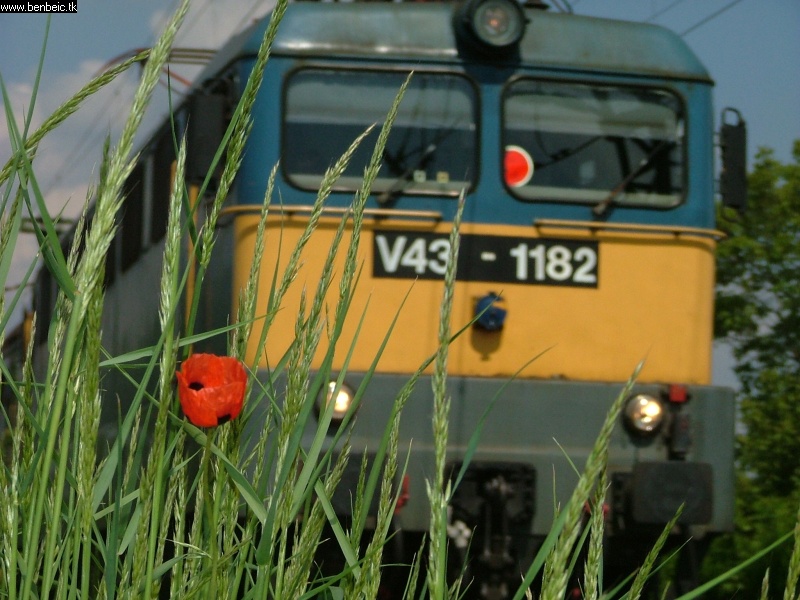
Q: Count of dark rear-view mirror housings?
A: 2